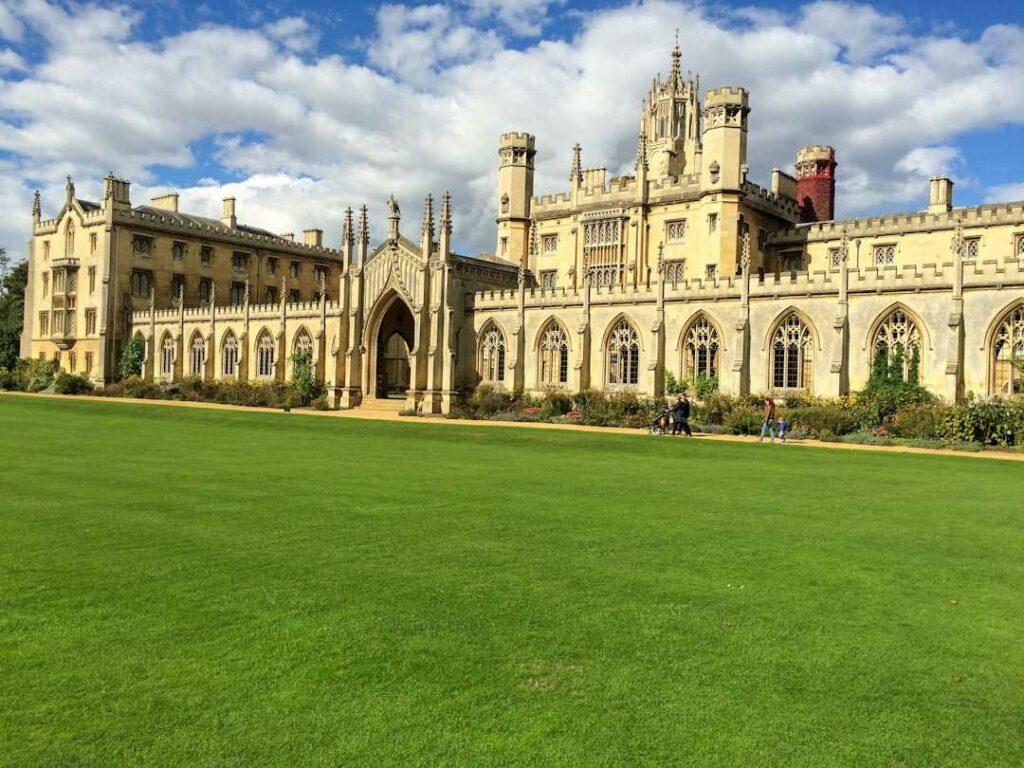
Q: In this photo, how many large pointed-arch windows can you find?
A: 13